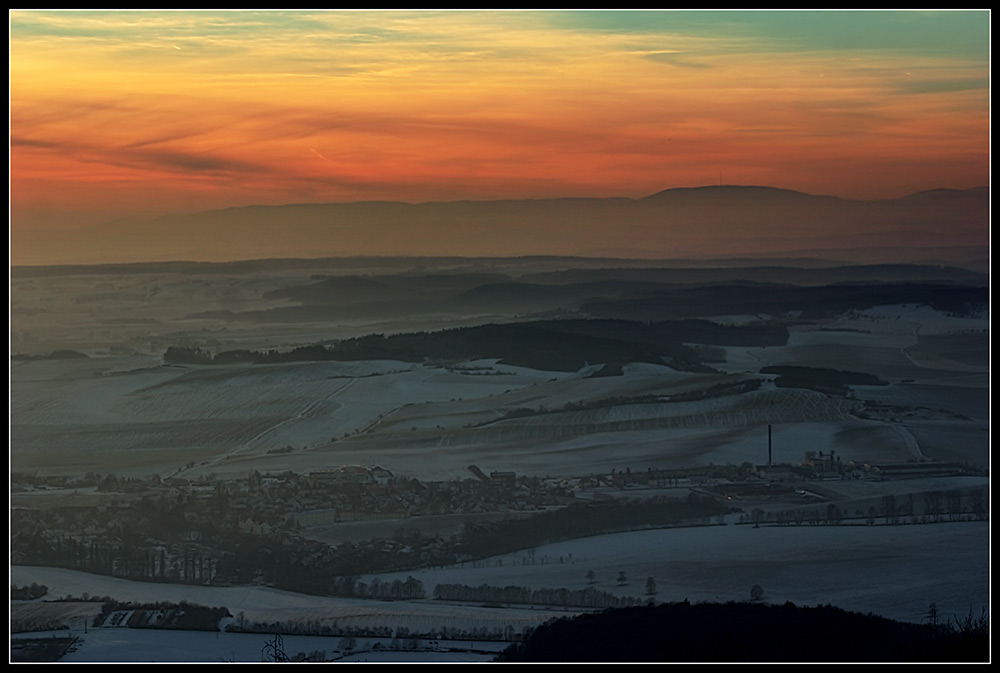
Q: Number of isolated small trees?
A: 4